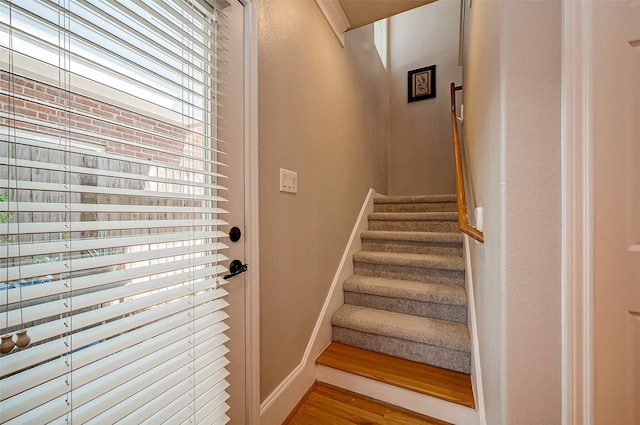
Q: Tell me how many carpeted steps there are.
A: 6